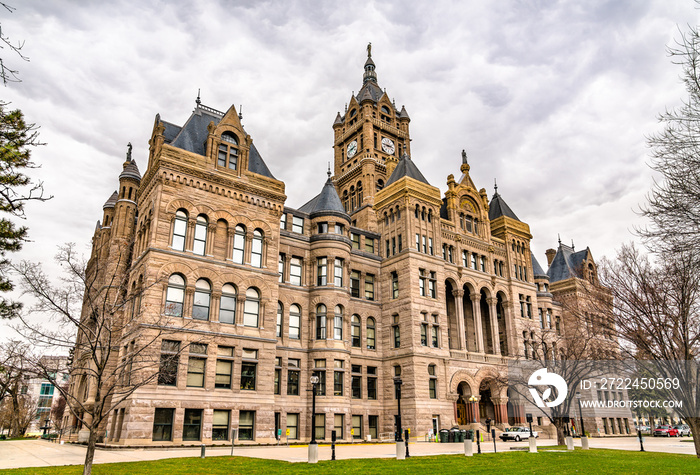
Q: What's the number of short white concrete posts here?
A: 6